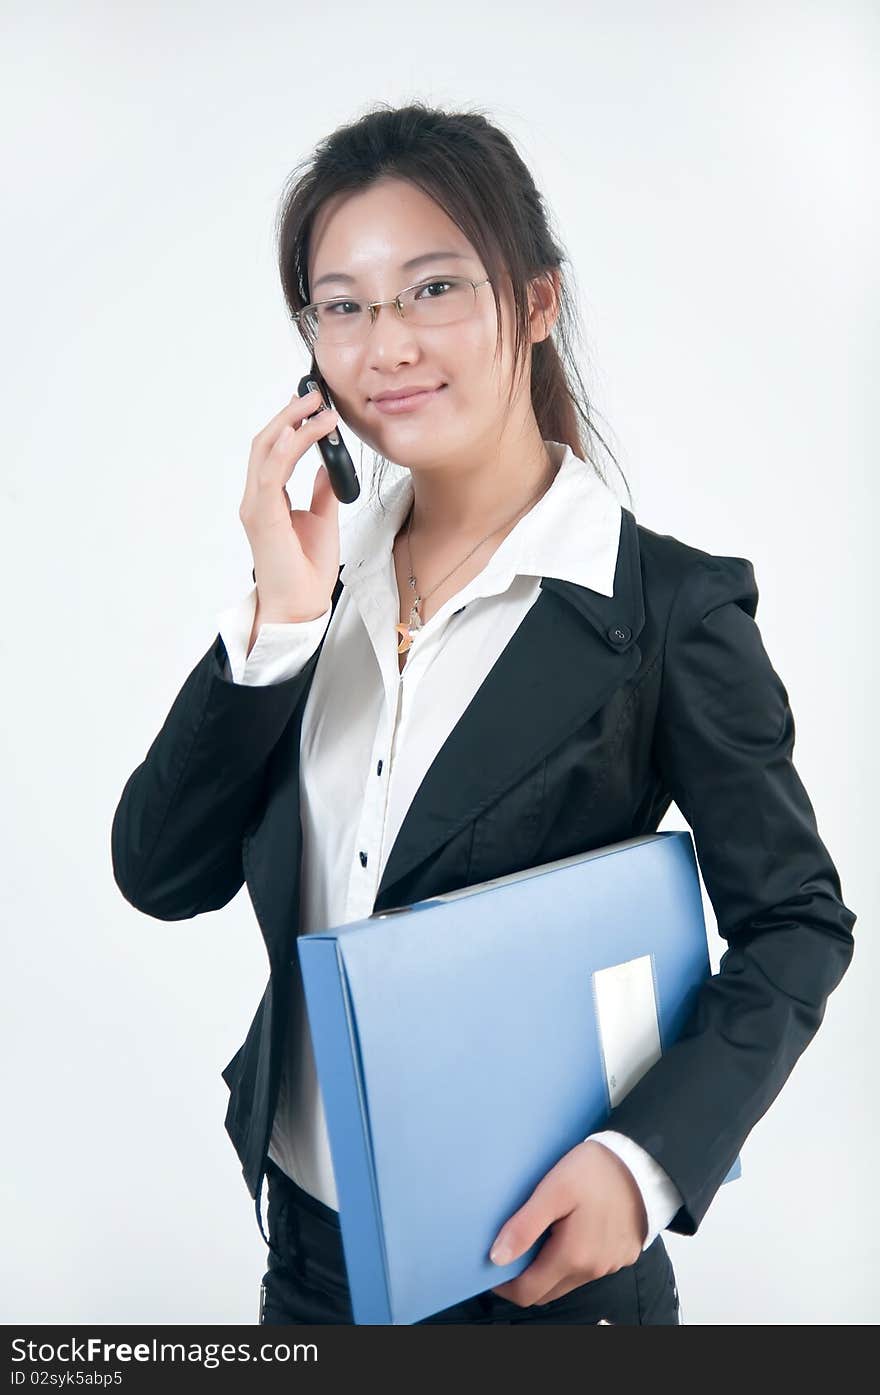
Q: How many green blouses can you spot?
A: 0